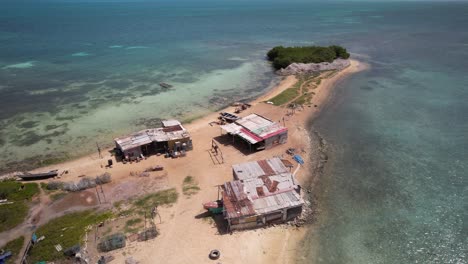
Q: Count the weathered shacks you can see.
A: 3